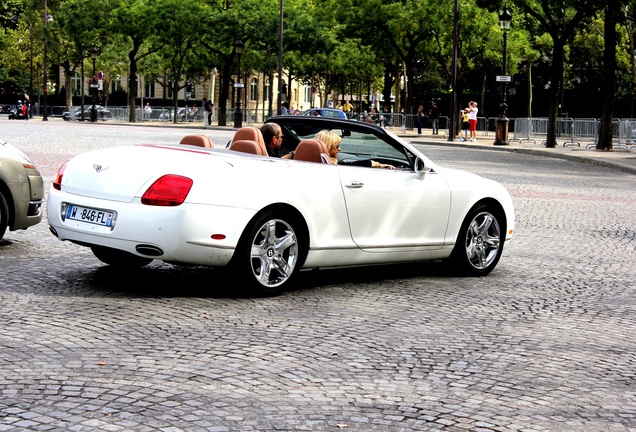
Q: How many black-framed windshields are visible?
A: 1